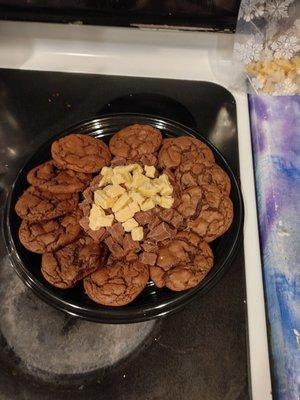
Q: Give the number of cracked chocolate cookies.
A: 11